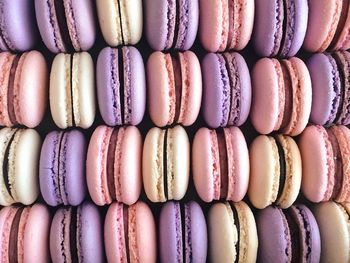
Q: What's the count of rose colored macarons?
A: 10